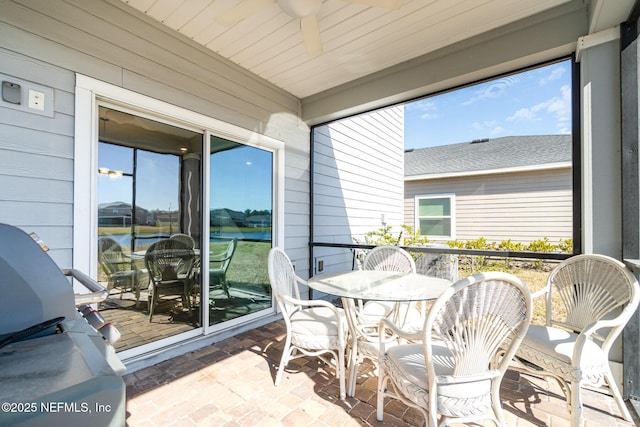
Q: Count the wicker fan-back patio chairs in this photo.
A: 4